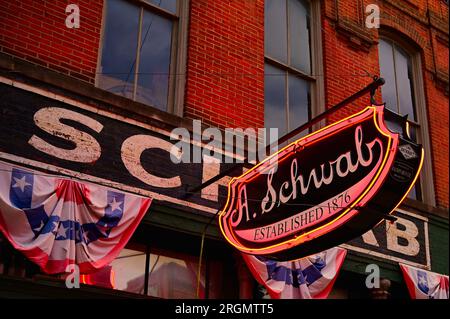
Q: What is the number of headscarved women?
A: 0